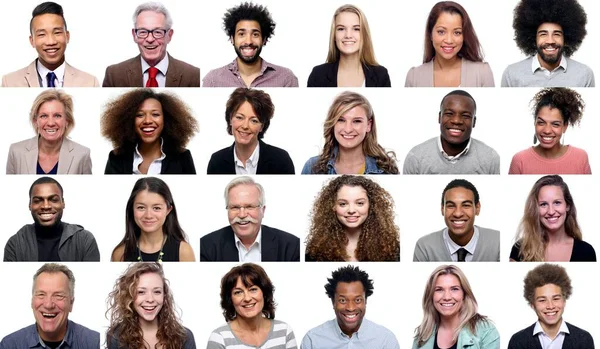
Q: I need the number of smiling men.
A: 11